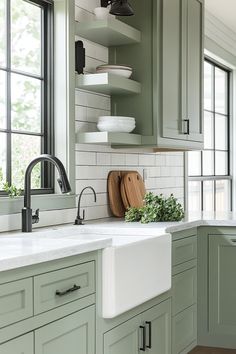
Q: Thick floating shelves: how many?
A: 3